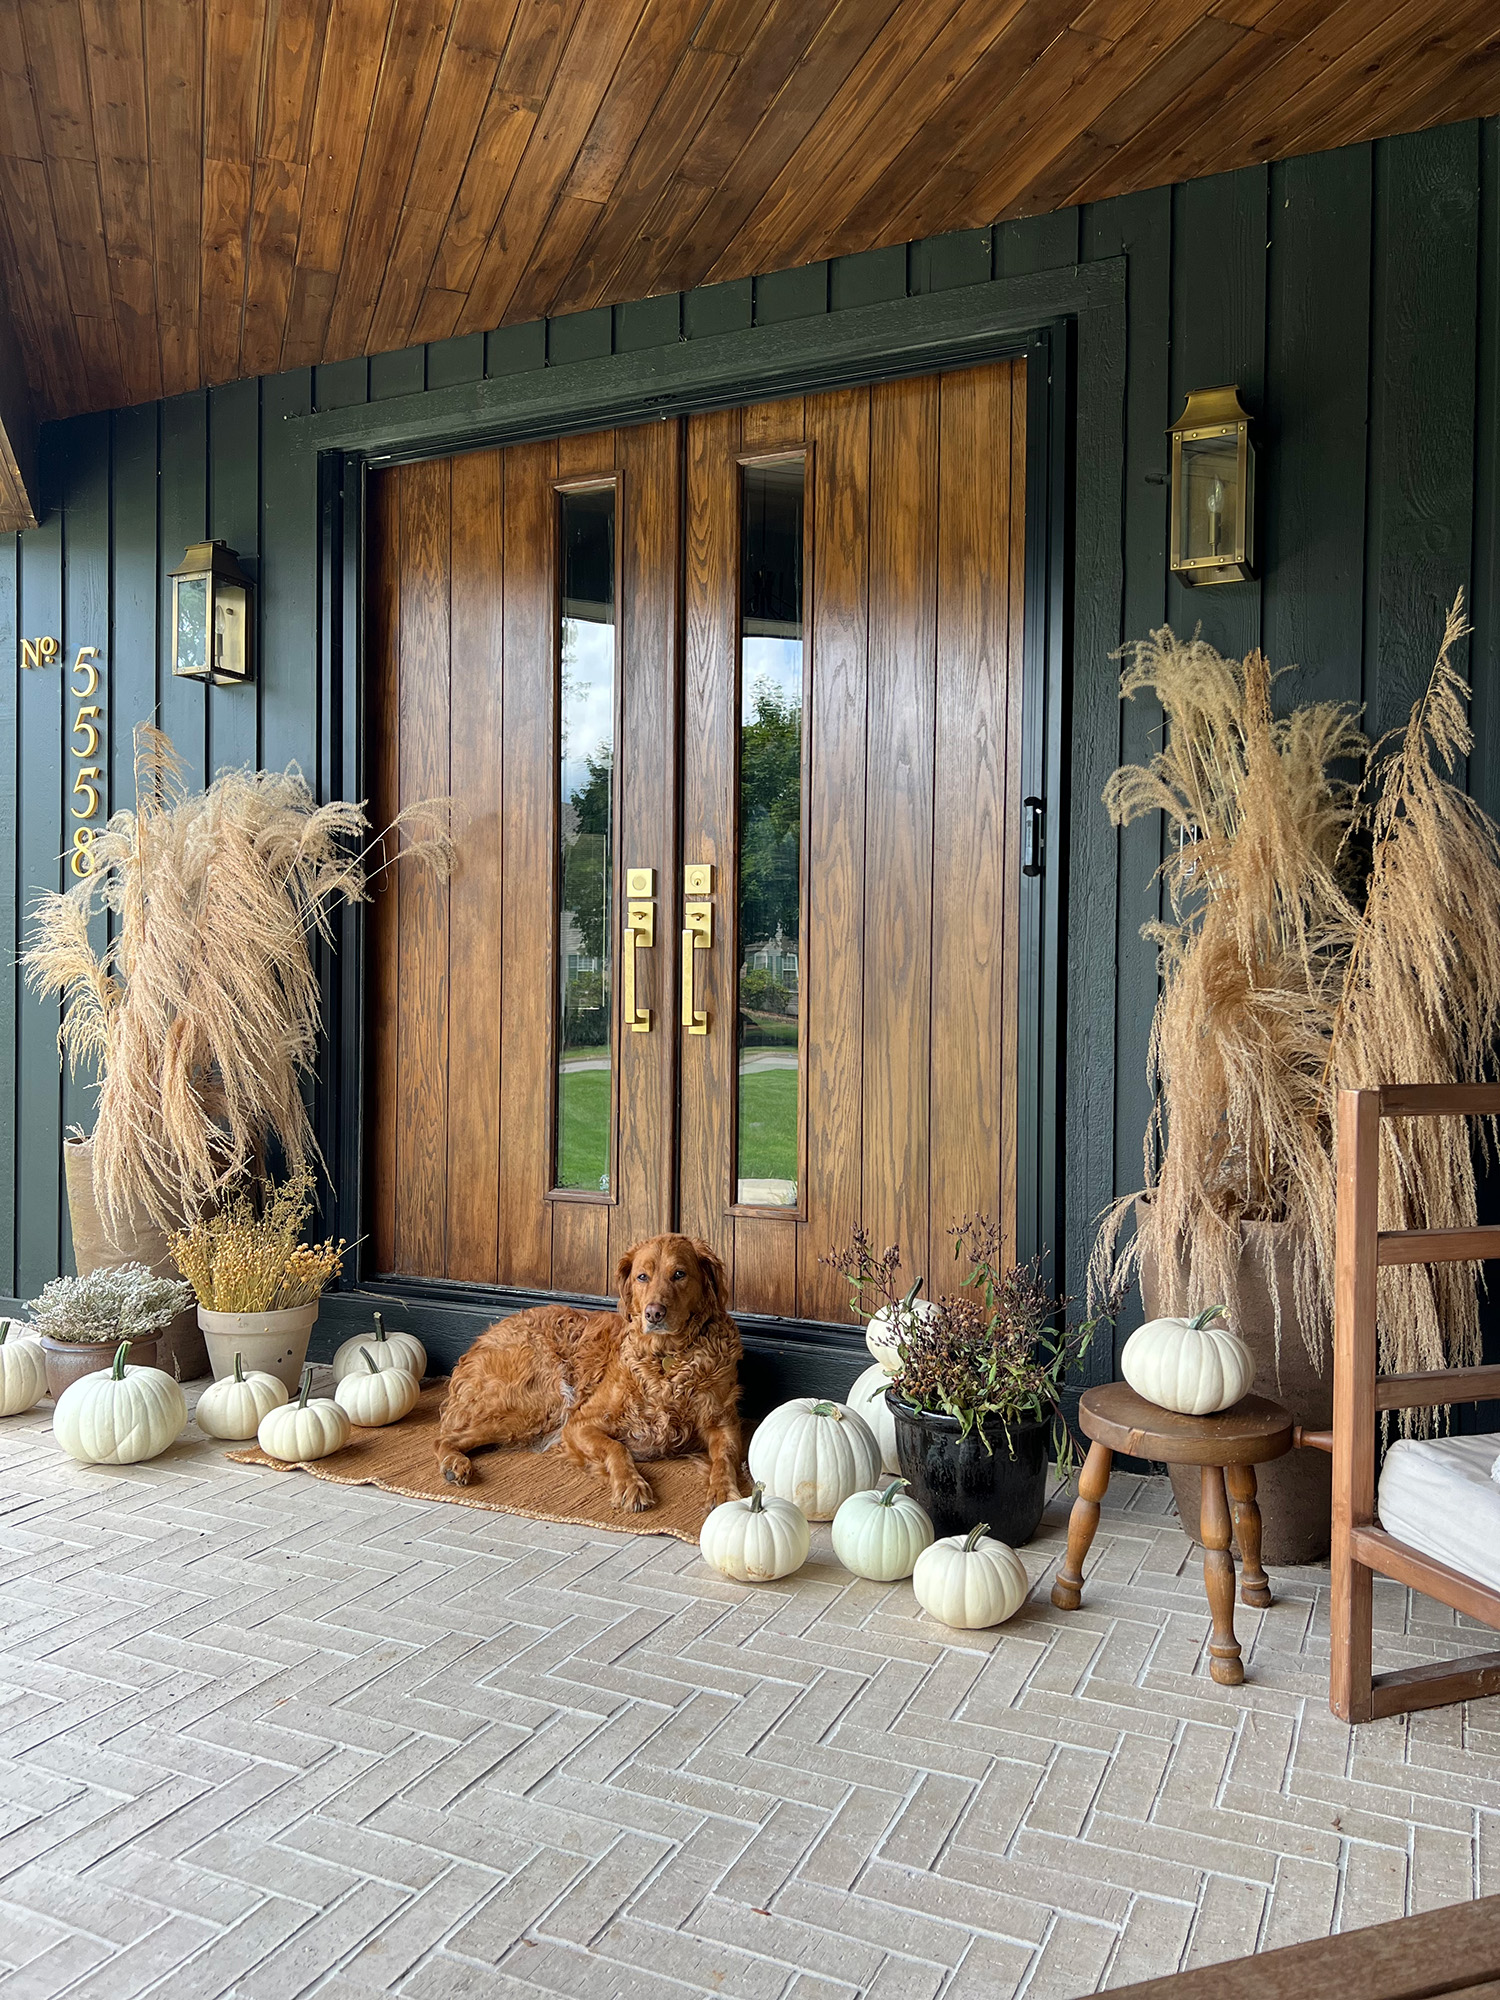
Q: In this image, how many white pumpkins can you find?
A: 13